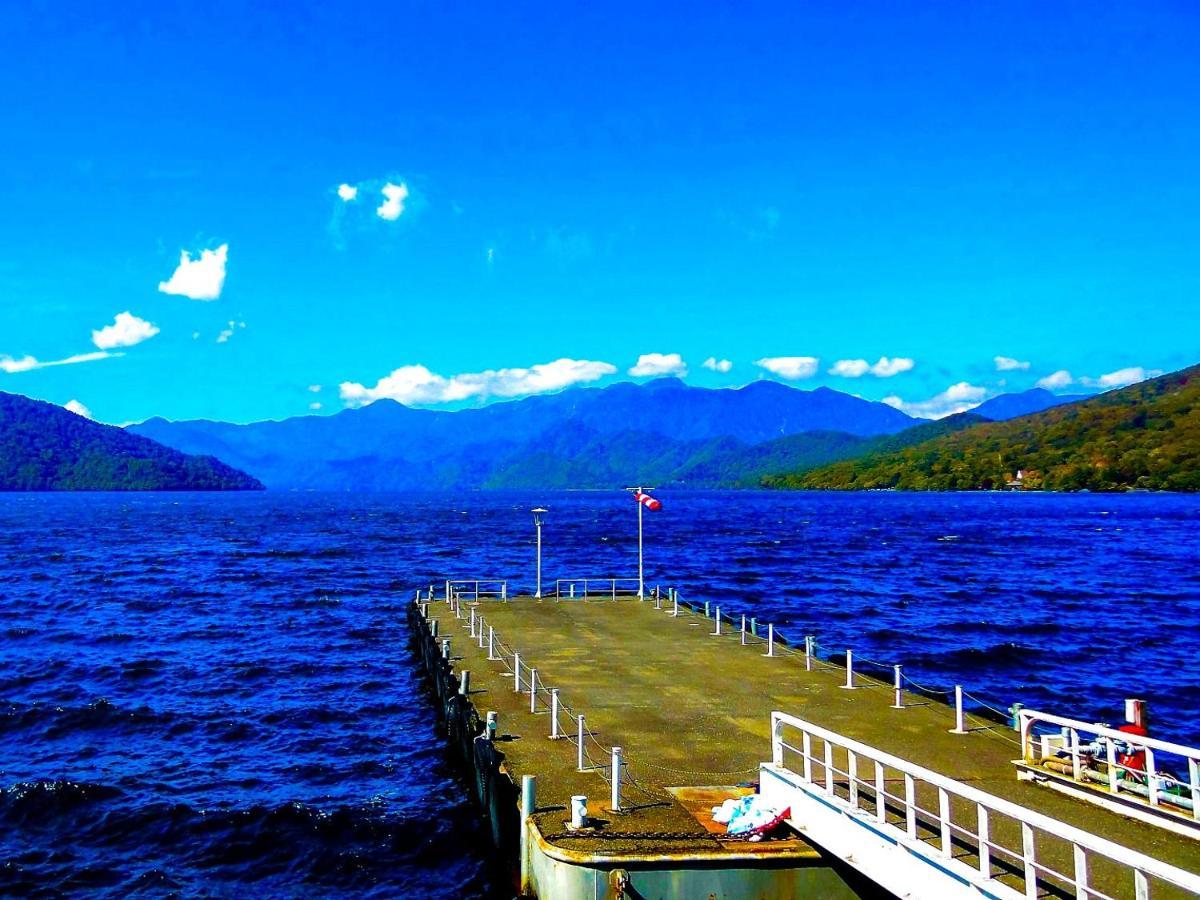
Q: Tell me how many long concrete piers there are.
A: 1